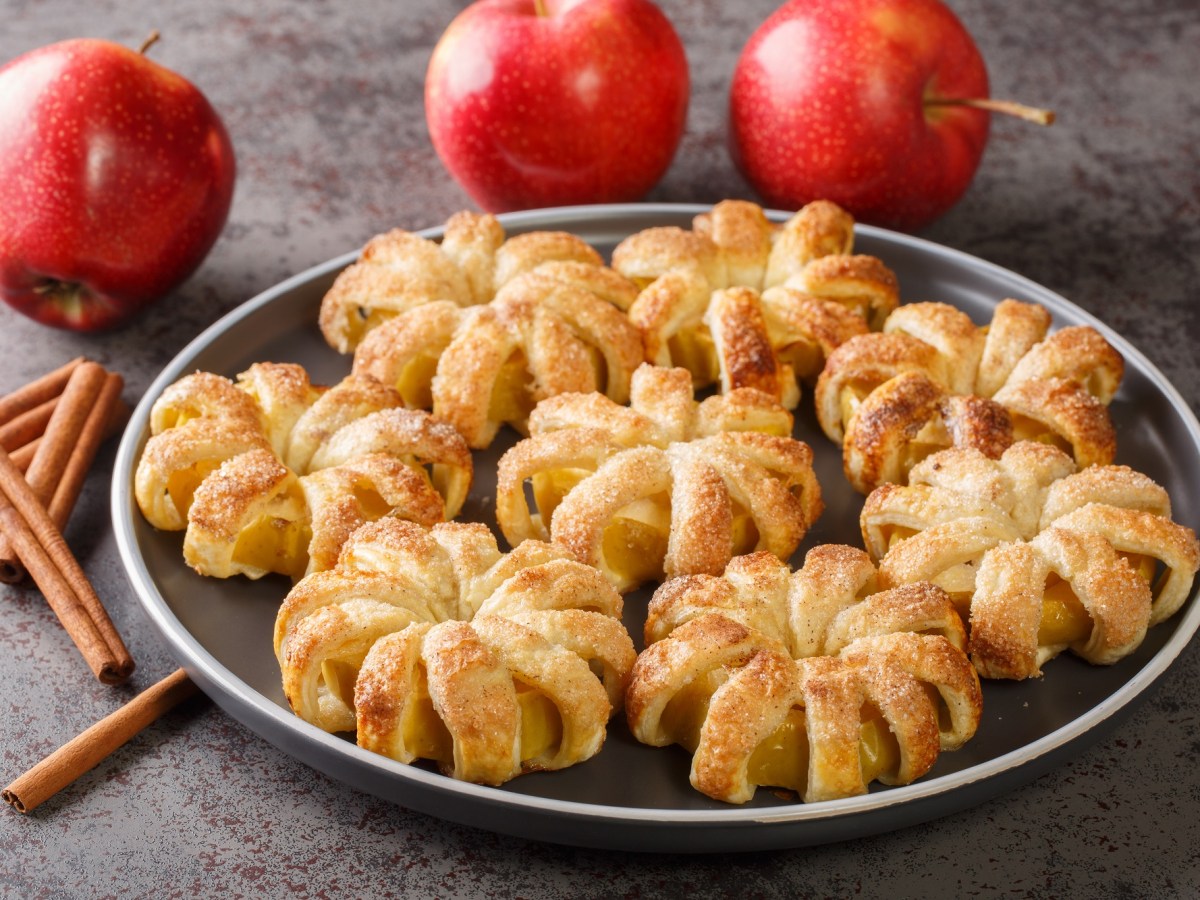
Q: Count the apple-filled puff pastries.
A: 8